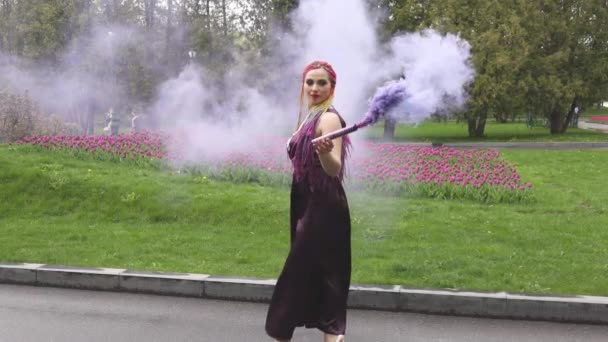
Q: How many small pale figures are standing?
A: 2